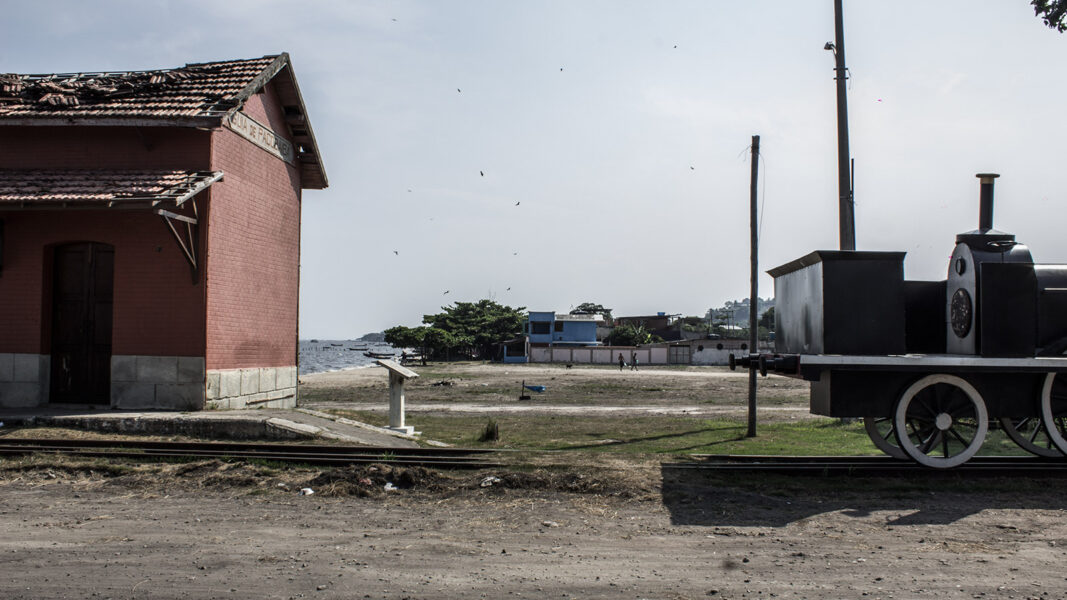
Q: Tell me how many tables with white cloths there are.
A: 0